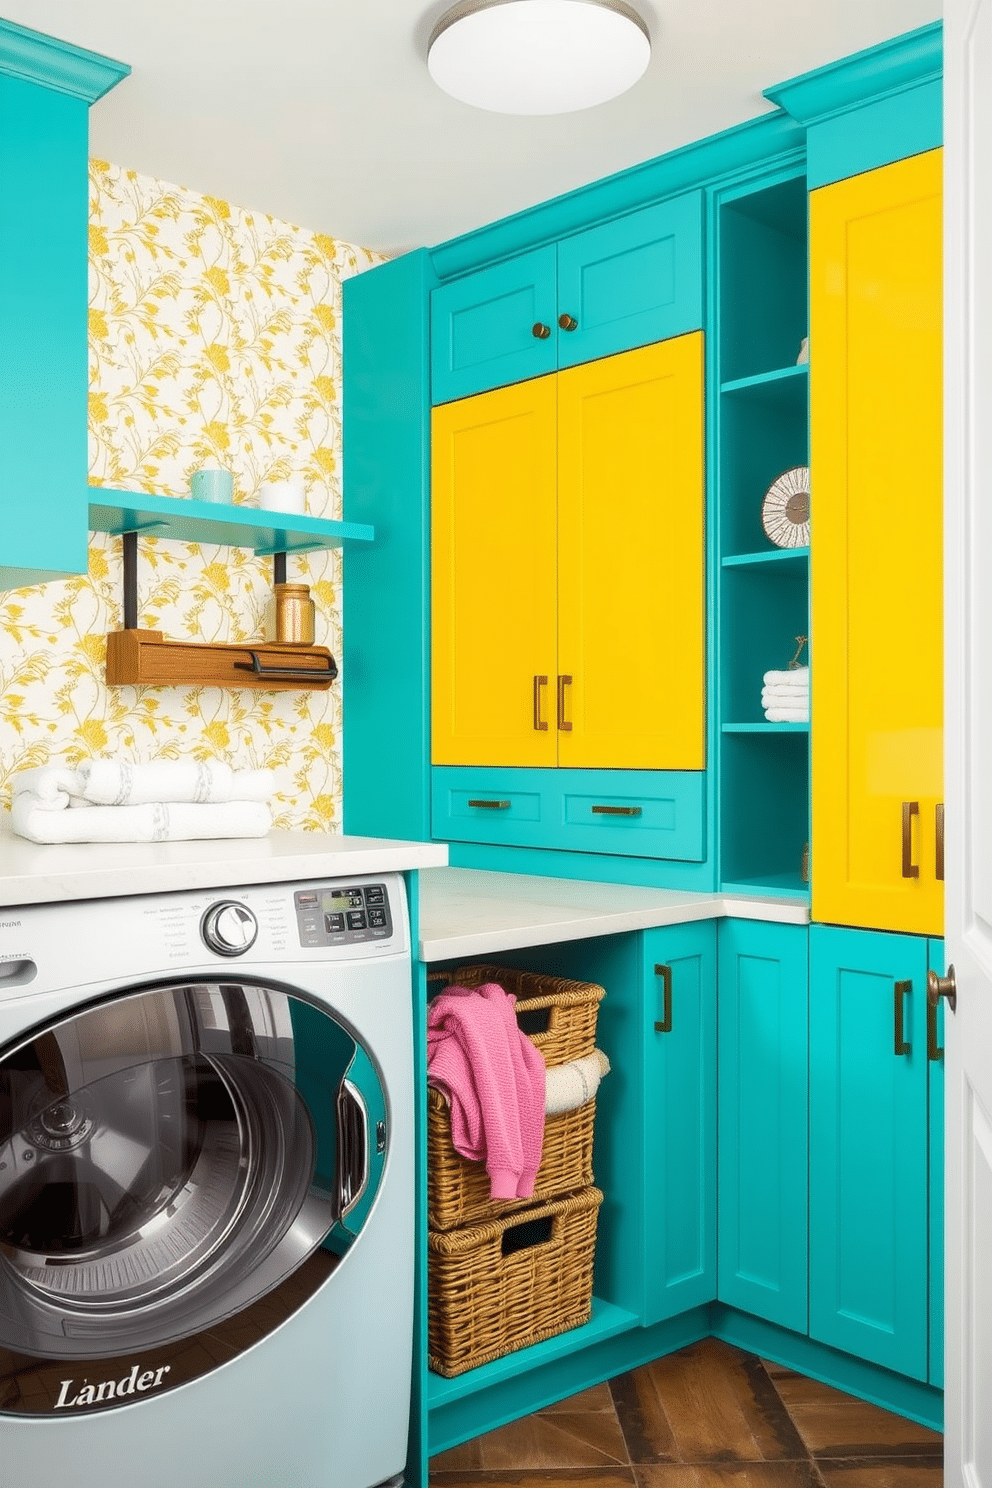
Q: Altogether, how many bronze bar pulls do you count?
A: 9